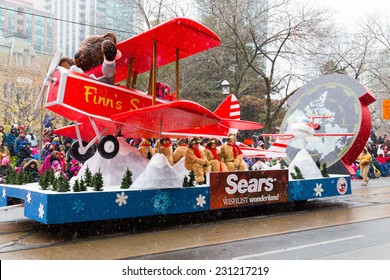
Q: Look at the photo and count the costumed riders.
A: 6